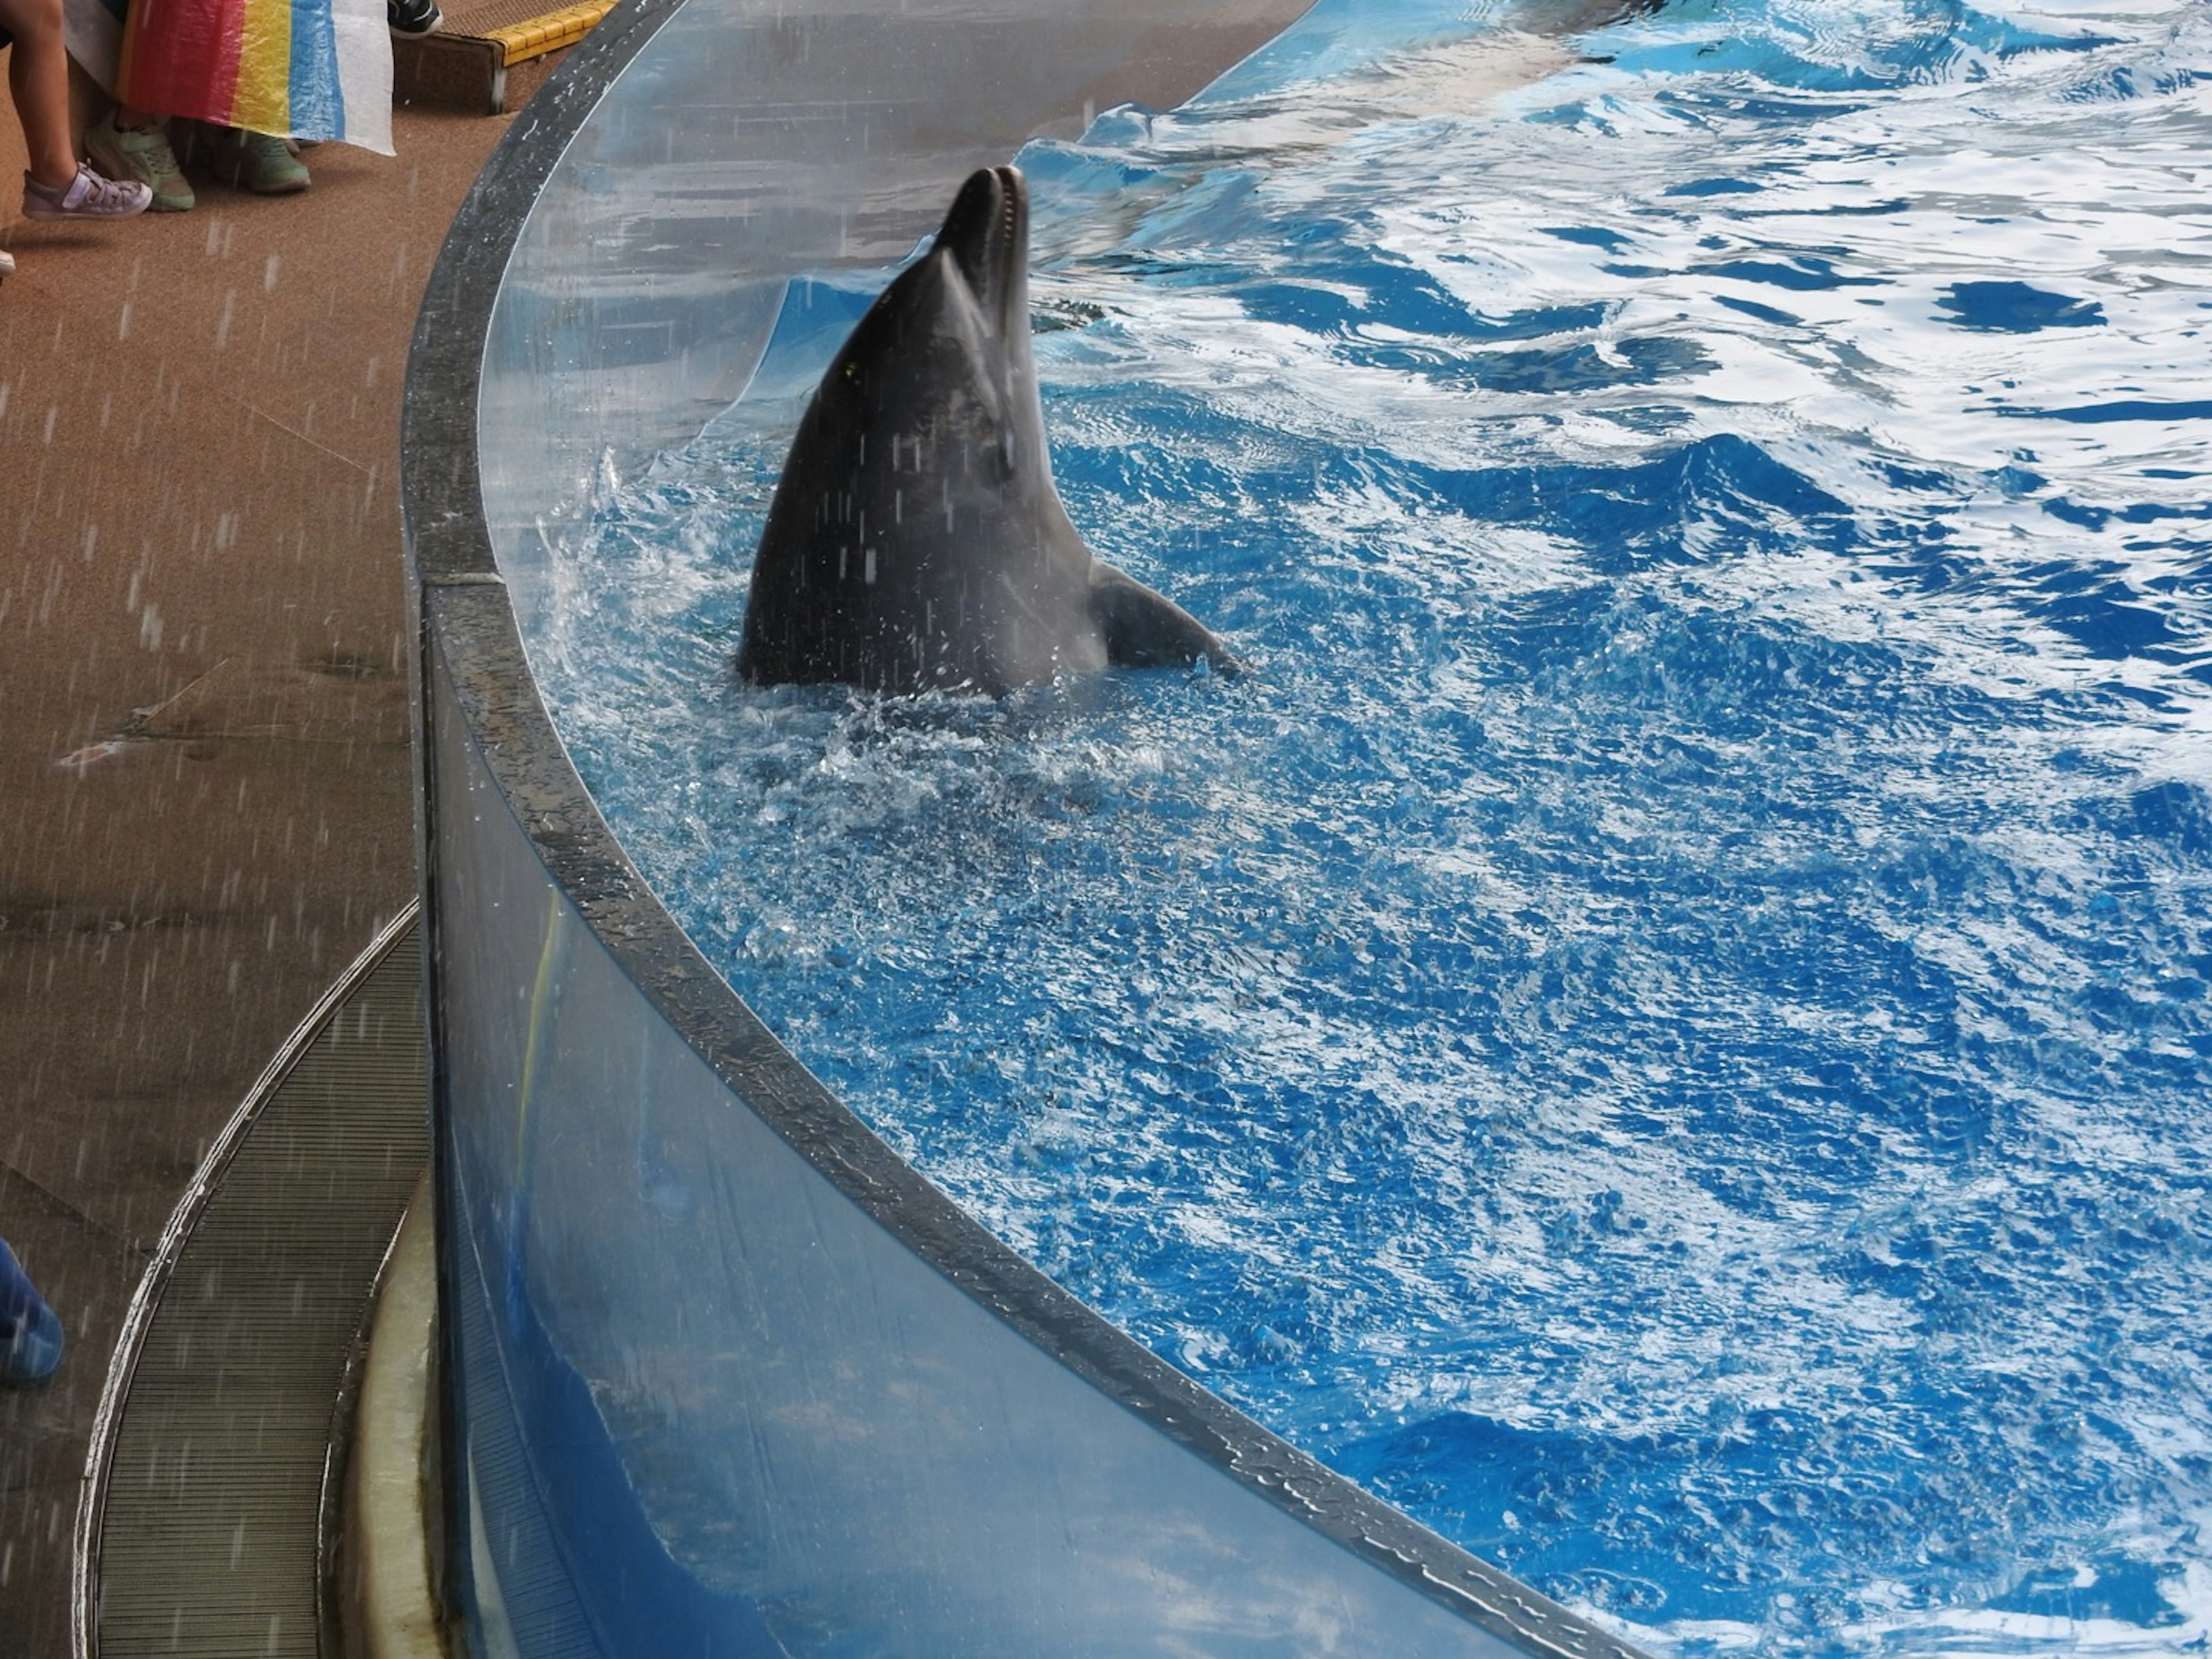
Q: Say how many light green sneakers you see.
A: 2